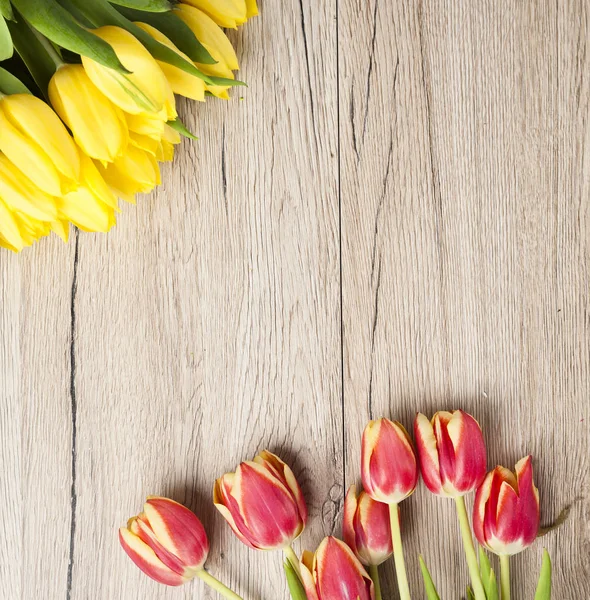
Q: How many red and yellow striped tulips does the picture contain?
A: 7